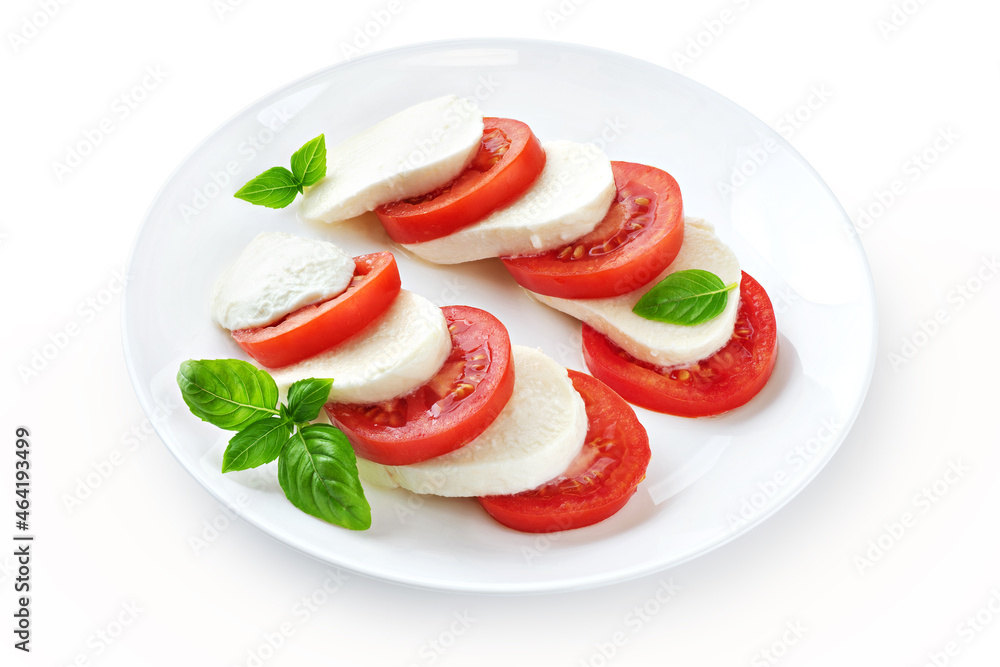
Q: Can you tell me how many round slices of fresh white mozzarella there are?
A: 6